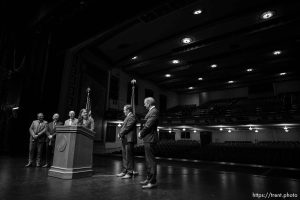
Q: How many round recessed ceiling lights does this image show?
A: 13